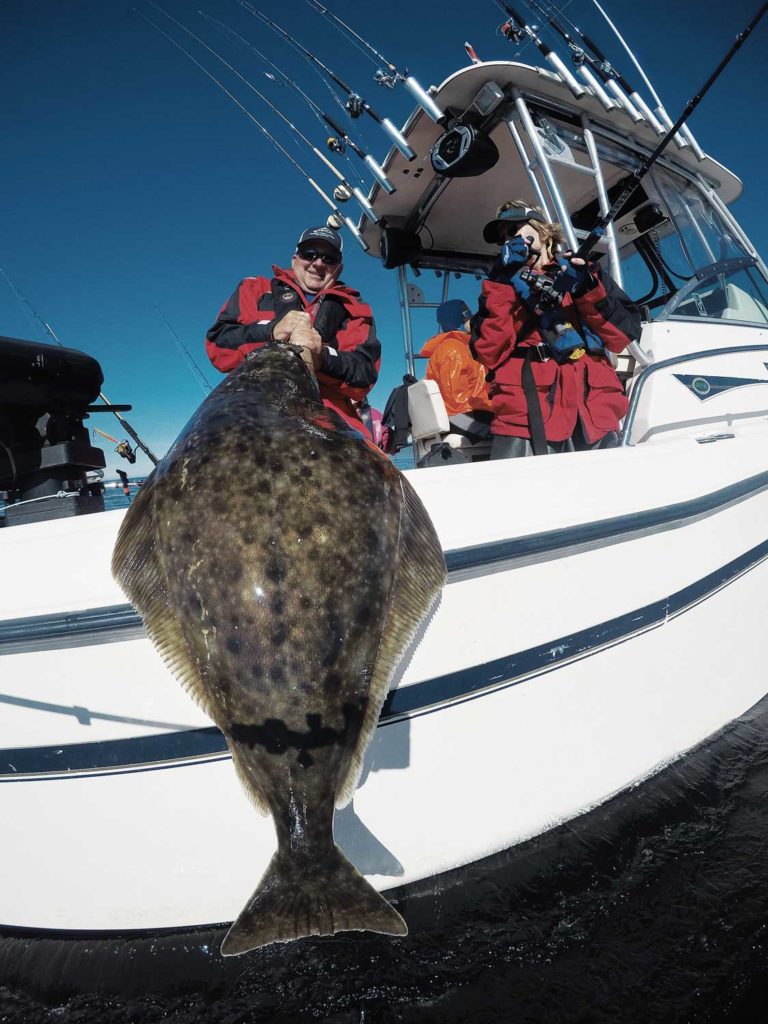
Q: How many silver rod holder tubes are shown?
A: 11